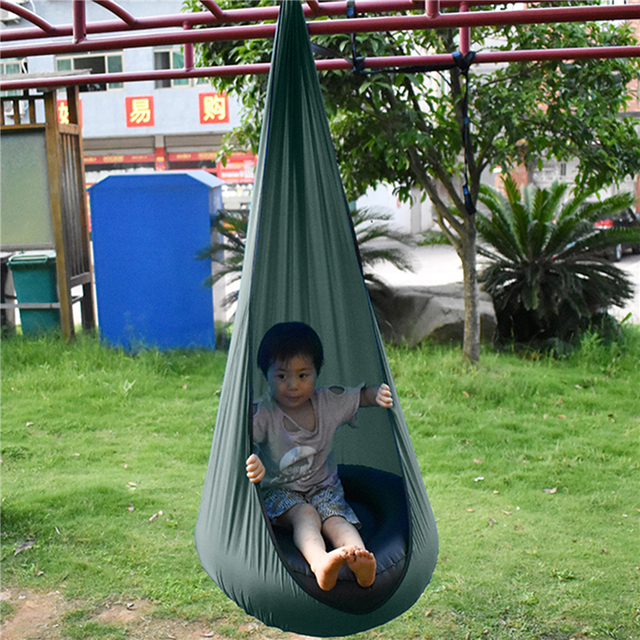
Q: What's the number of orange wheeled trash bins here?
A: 0